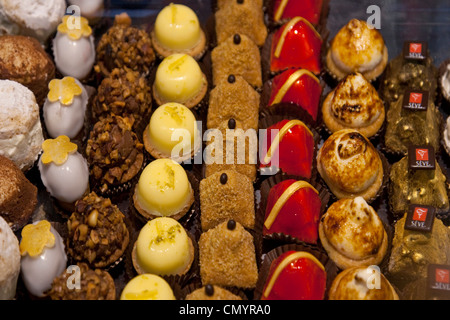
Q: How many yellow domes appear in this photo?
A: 6